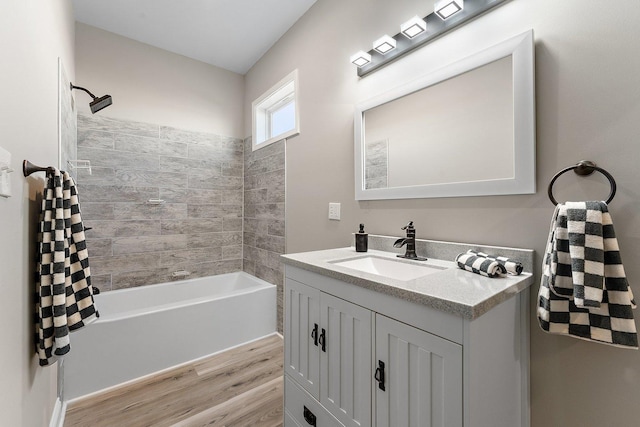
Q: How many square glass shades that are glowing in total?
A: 4